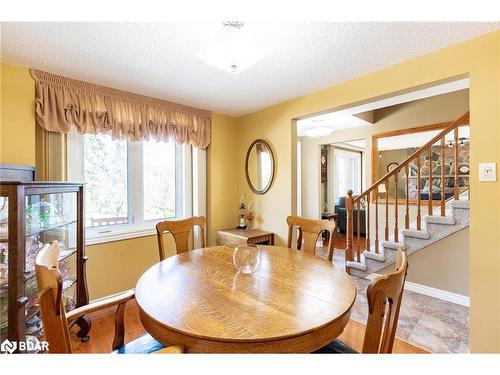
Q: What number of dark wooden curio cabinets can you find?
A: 1